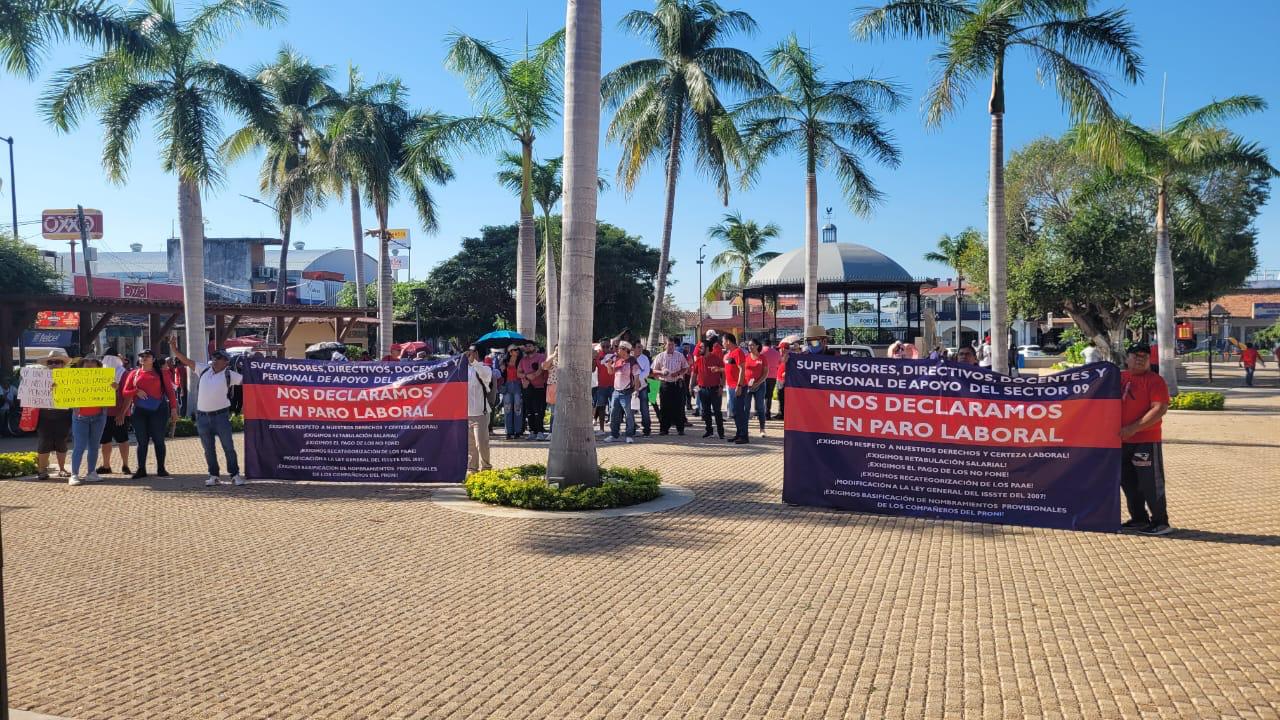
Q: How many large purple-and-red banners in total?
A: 2